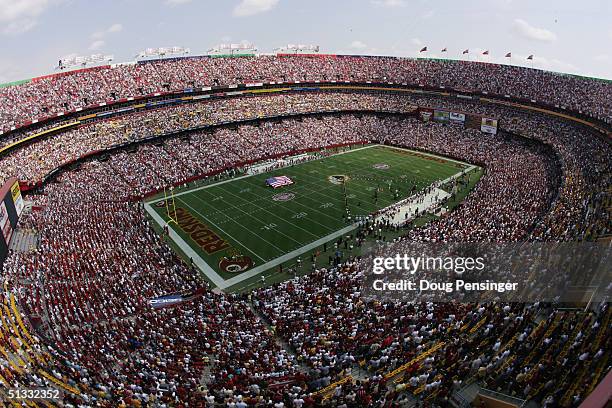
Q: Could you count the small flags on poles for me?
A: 6